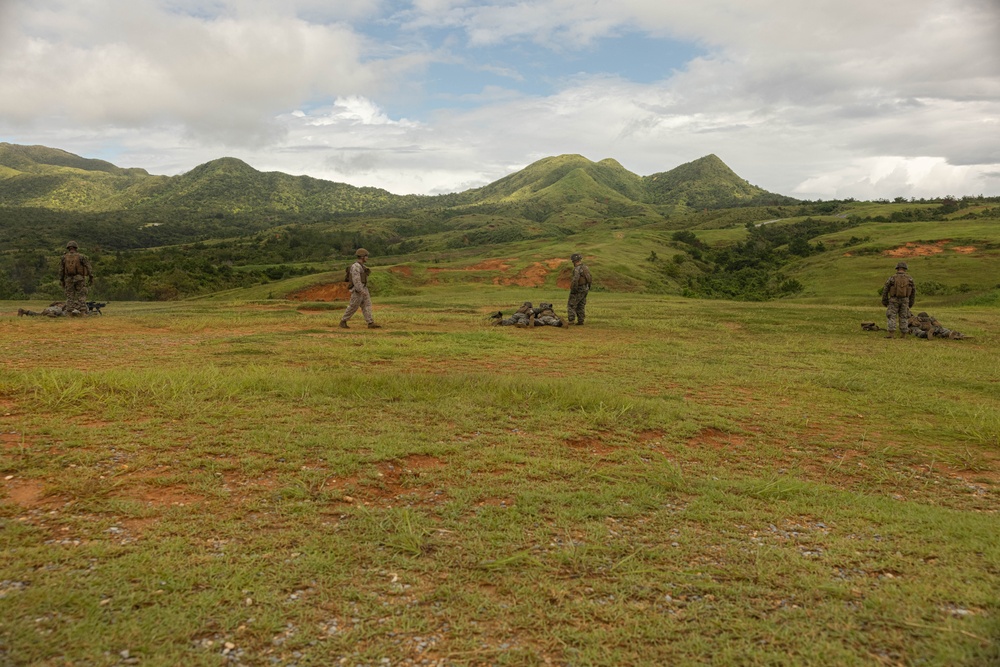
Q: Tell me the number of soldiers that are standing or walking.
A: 4